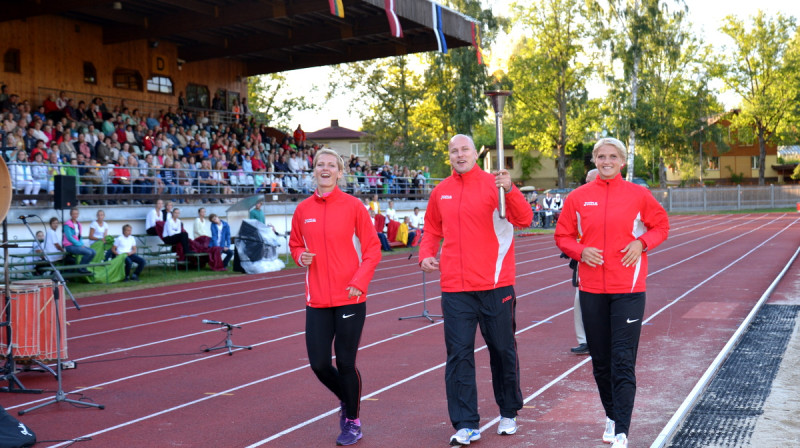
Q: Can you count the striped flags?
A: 4